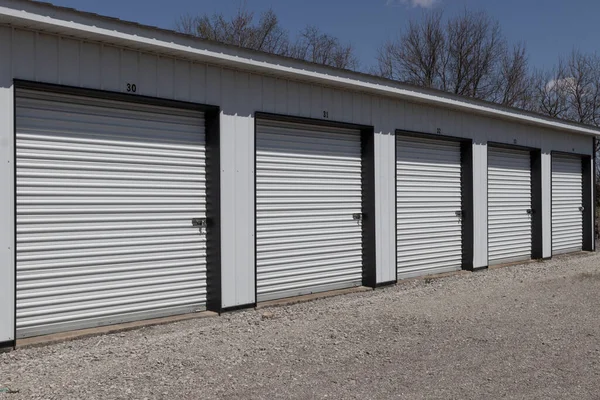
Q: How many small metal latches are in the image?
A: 5